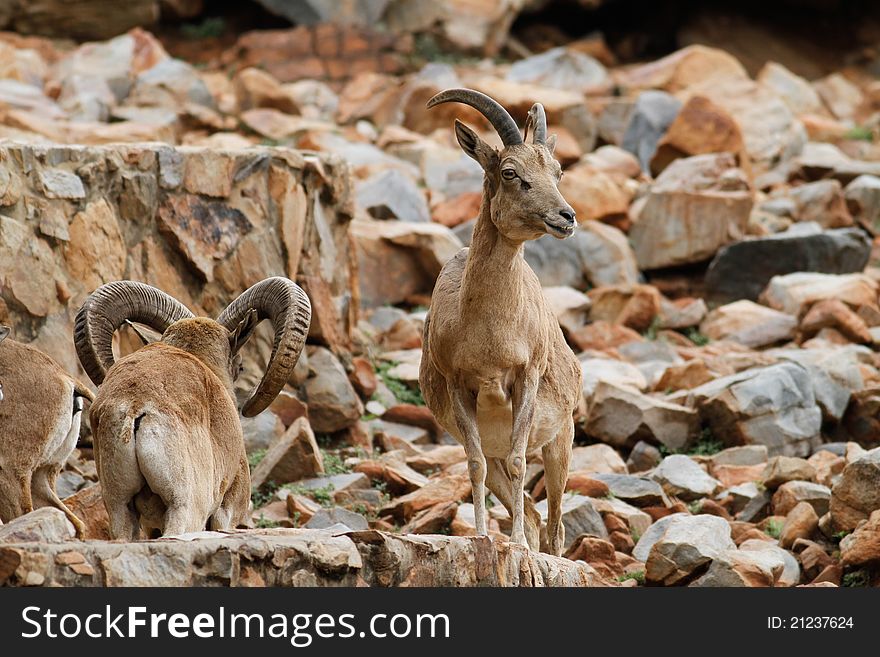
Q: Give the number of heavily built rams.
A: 1